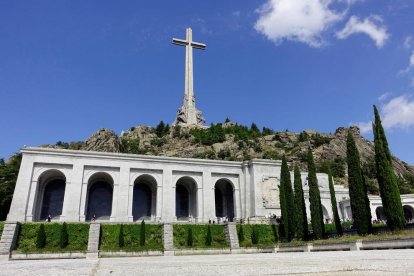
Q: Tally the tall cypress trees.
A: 6